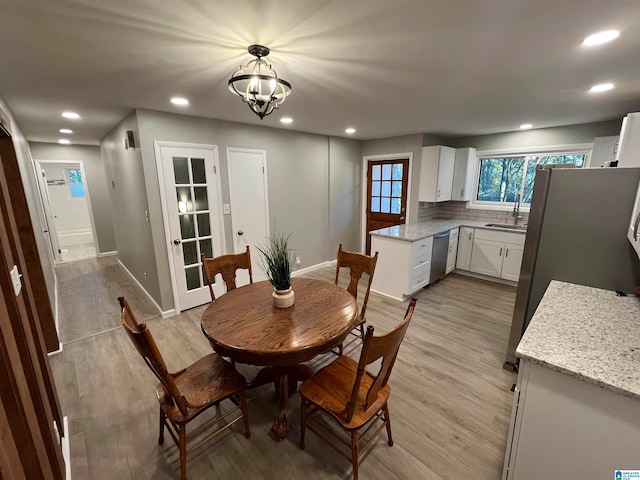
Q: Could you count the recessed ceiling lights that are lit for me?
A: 9